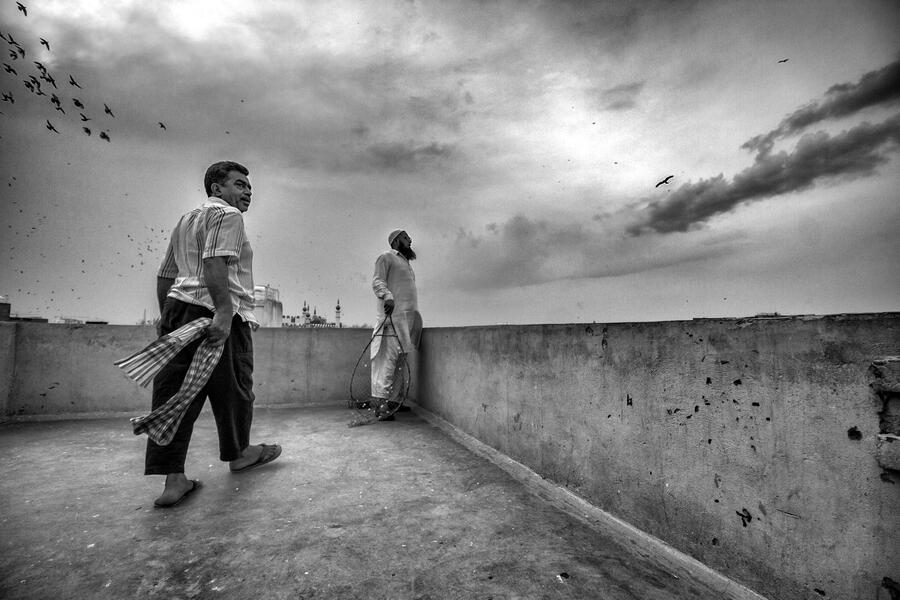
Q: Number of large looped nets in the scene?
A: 1